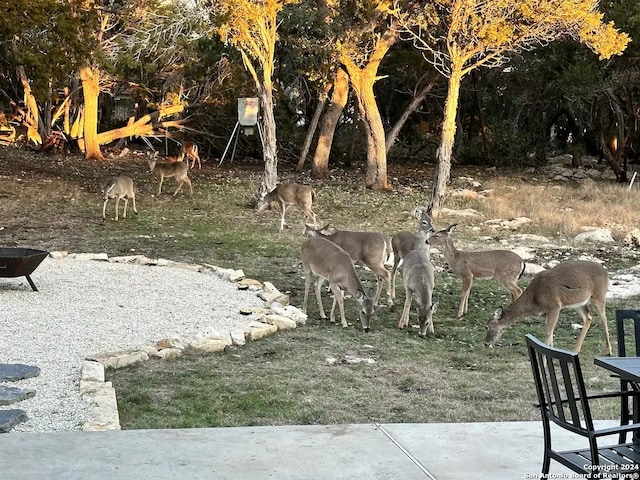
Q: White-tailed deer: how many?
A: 10